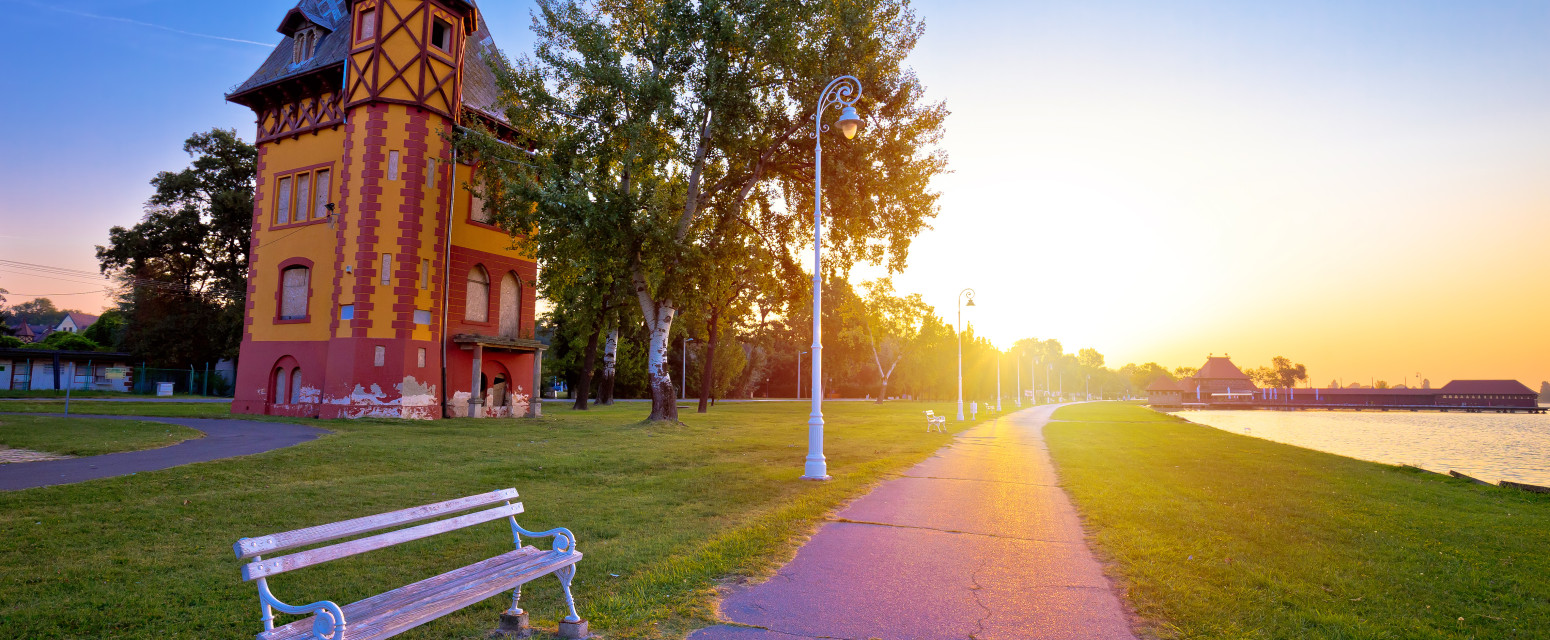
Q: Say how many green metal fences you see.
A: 1